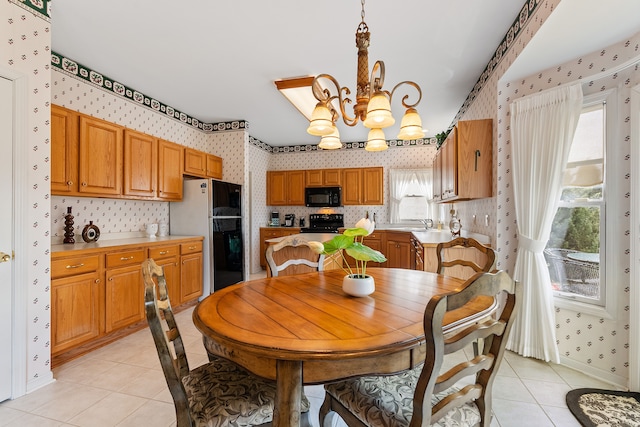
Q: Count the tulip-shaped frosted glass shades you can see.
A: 5